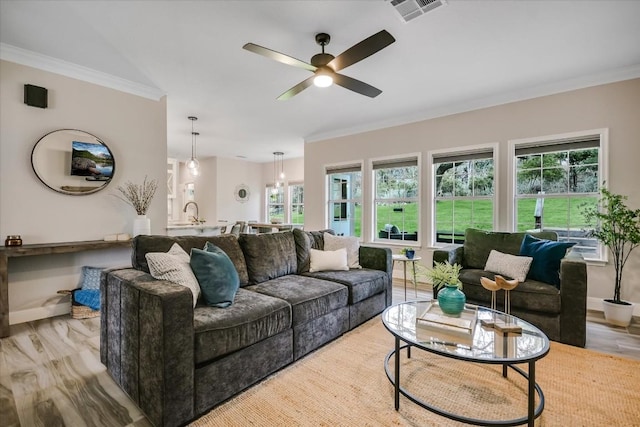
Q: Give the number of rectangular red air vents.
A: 0